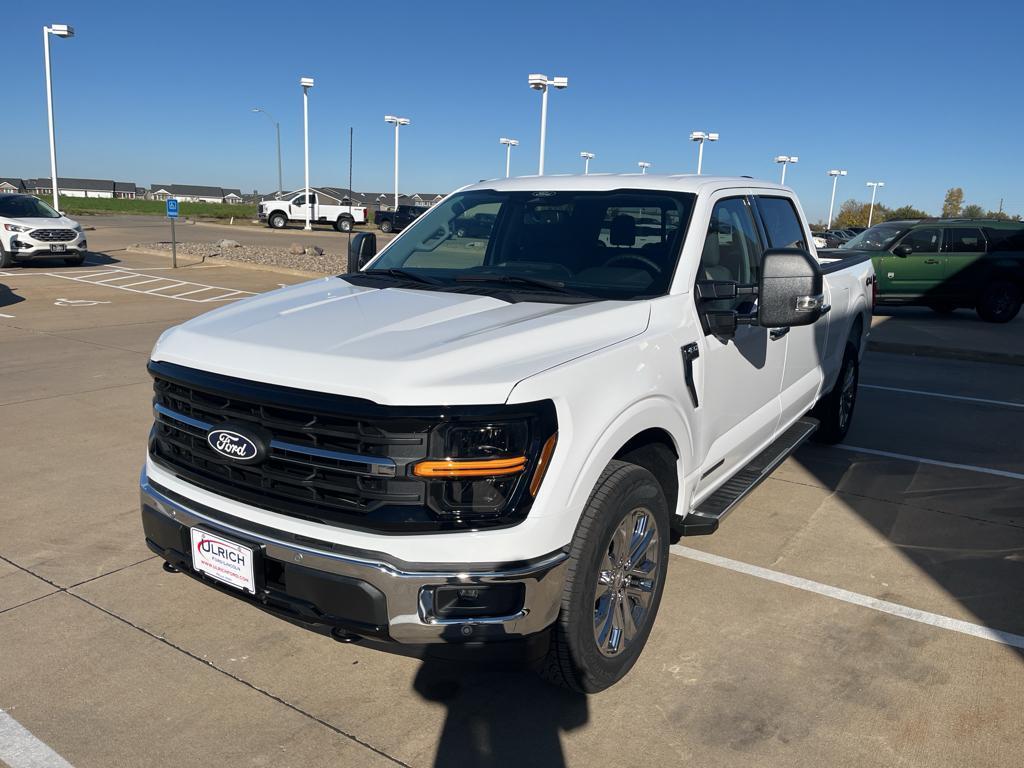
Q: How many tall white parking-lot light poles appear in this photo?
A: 11